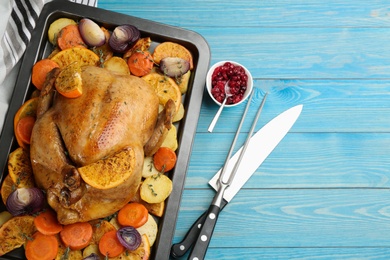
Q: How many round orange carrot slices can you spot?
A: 10